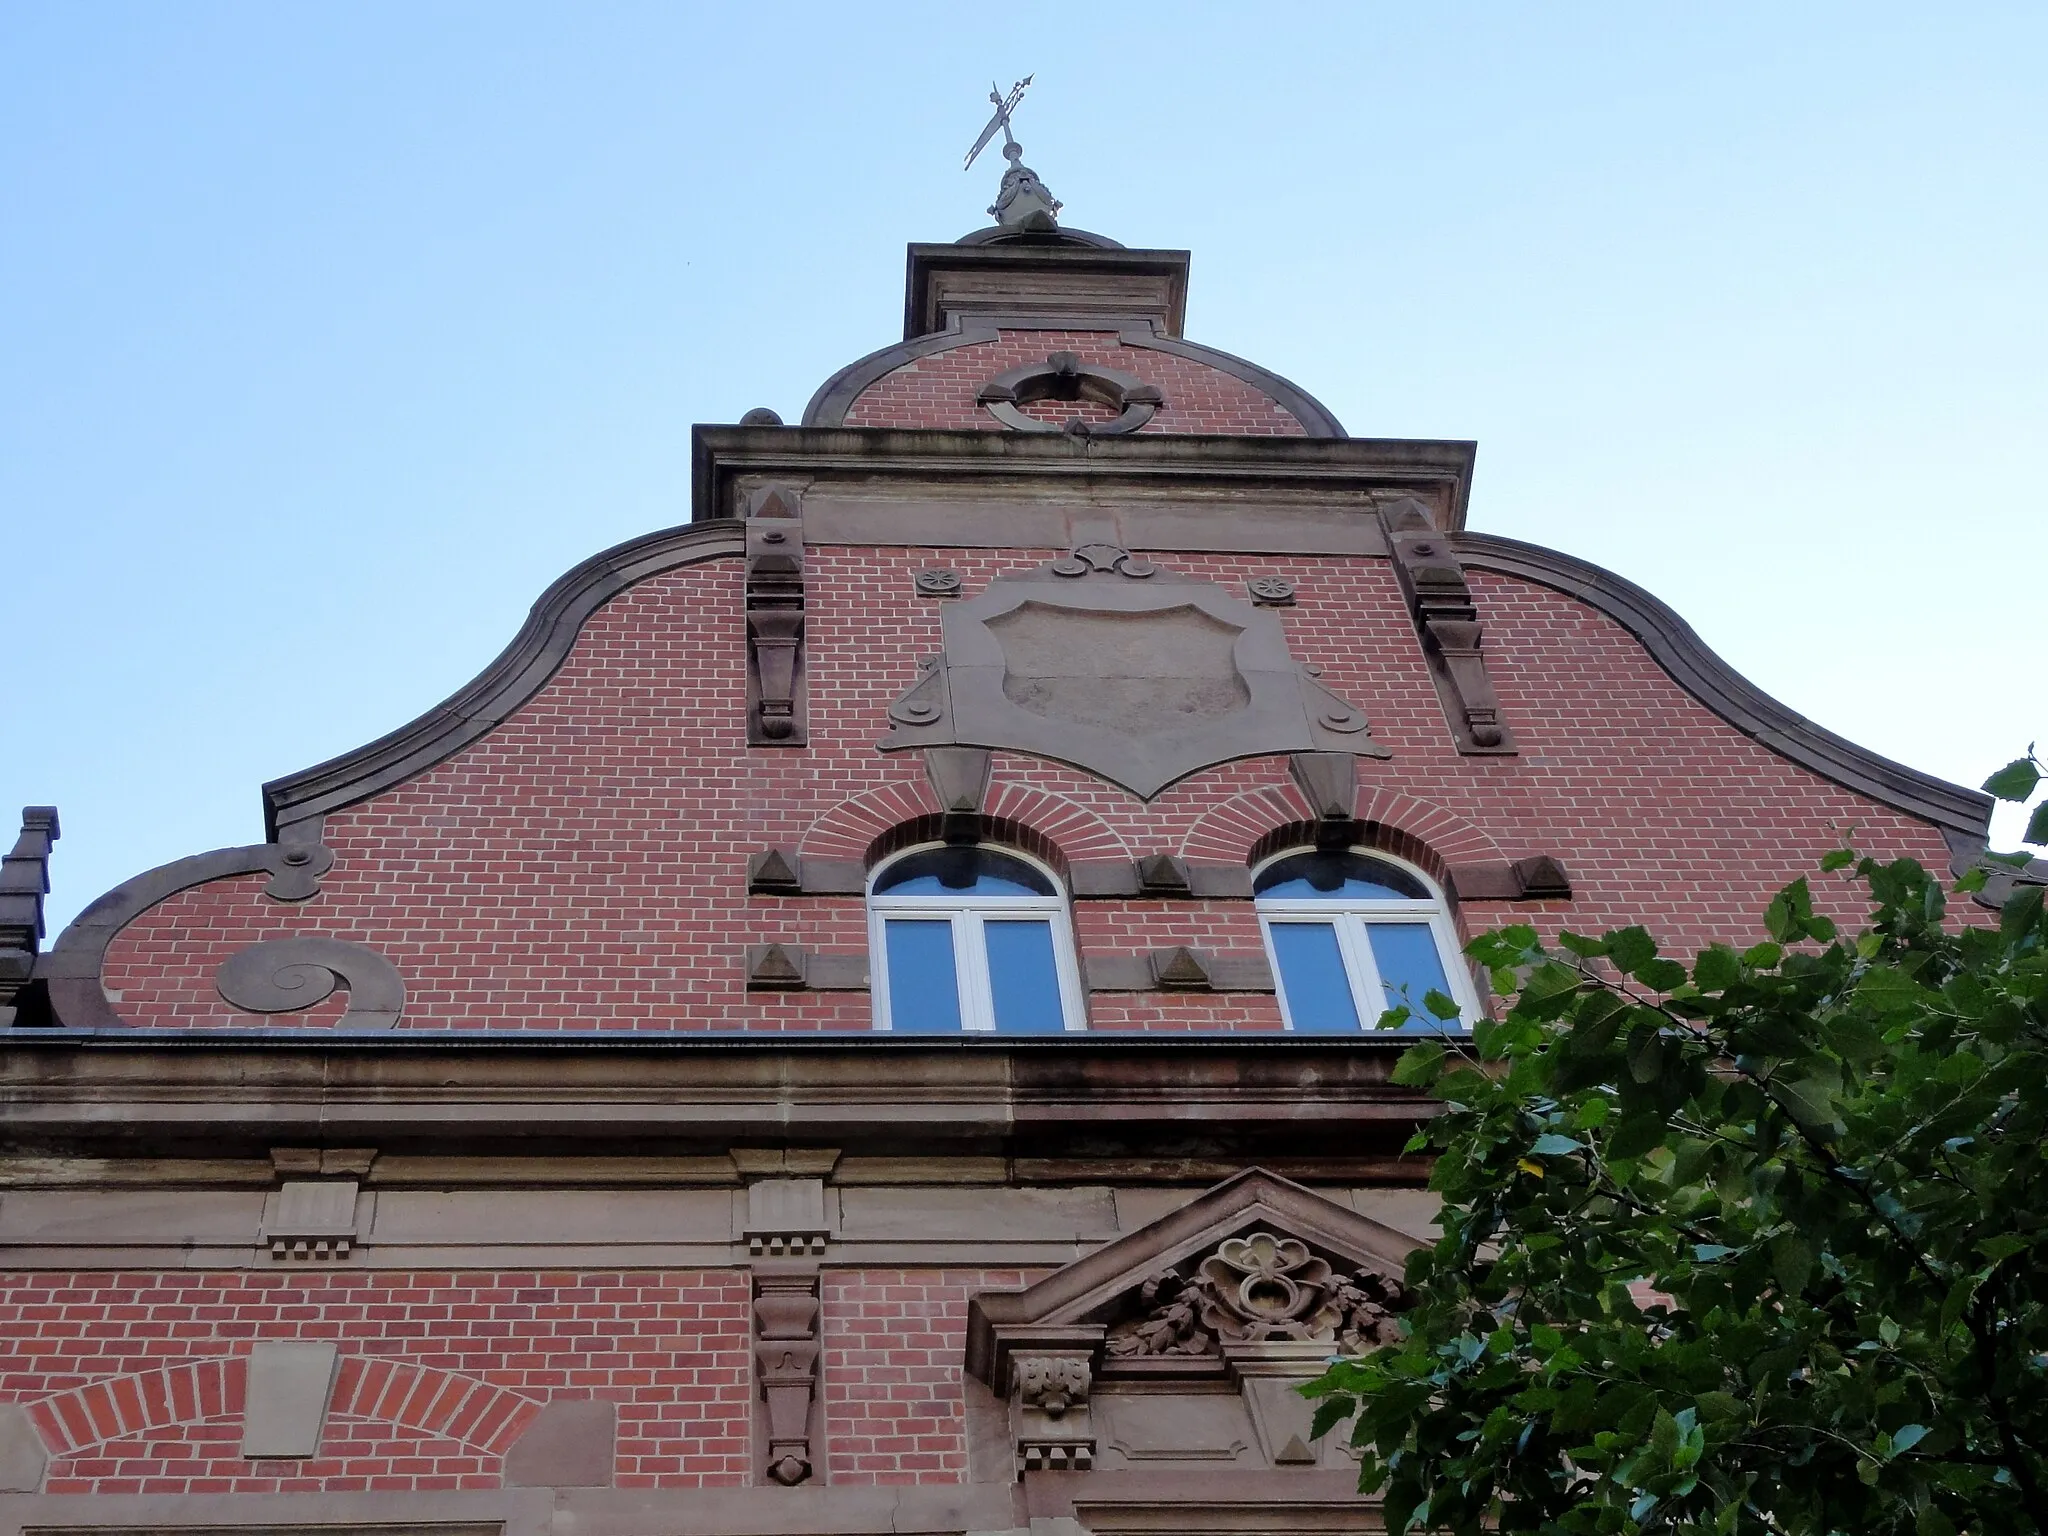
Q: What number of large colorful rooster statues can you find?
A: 0